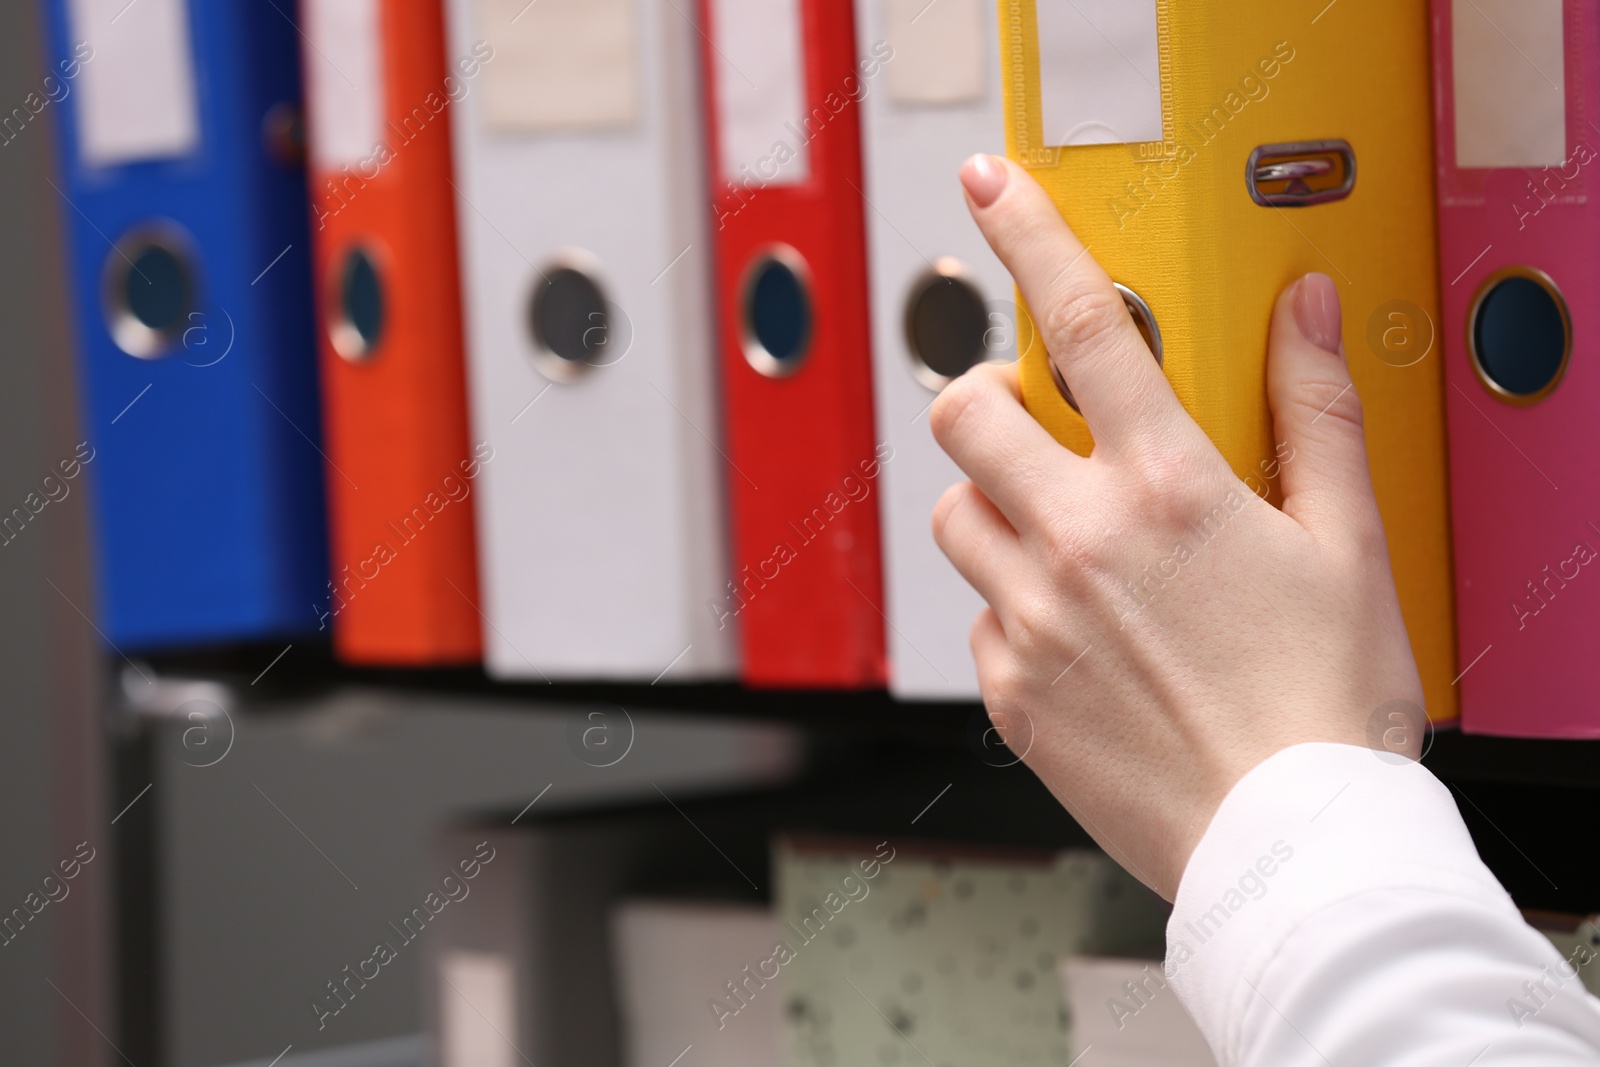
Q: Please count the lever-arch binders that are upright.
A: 7